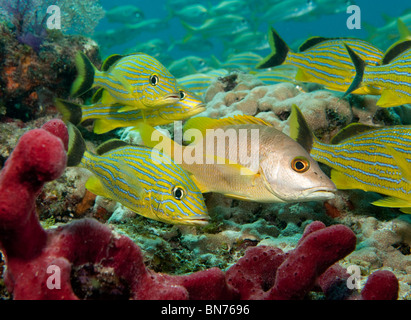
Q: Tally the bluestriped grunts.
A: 6